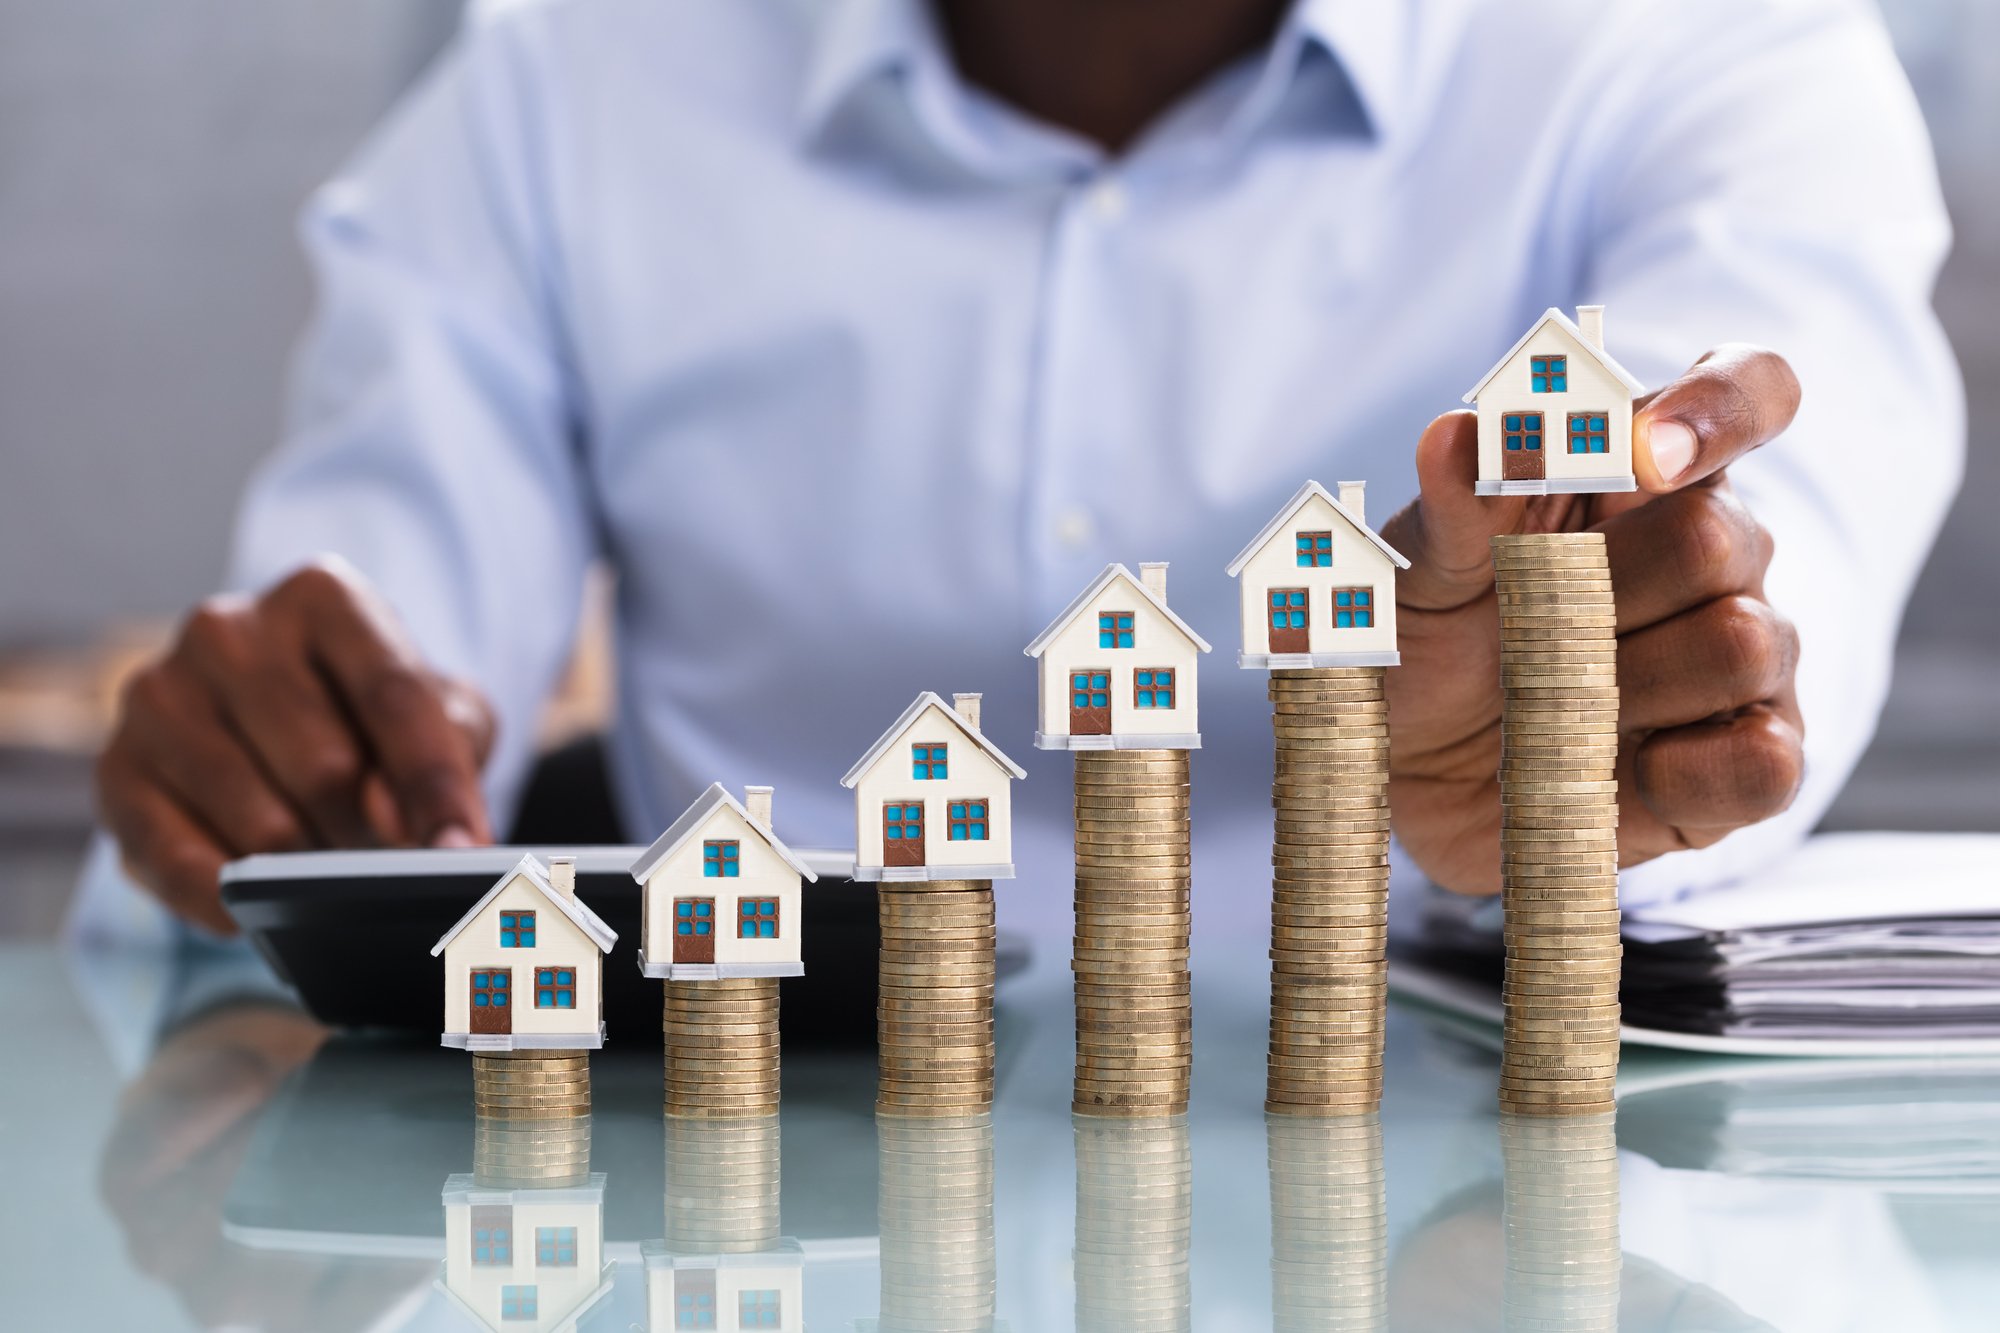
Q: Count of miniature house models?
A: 6